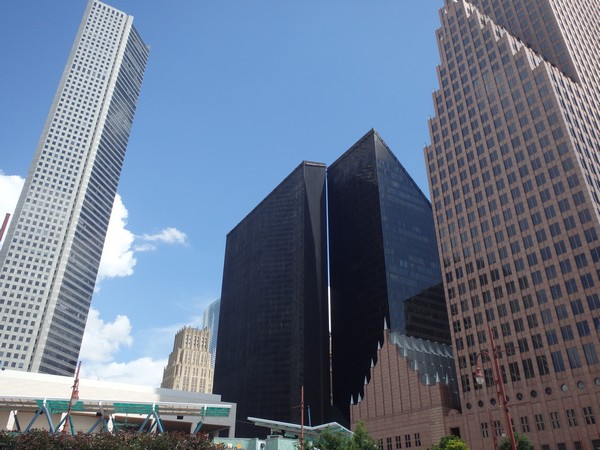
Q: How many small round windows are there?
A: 10